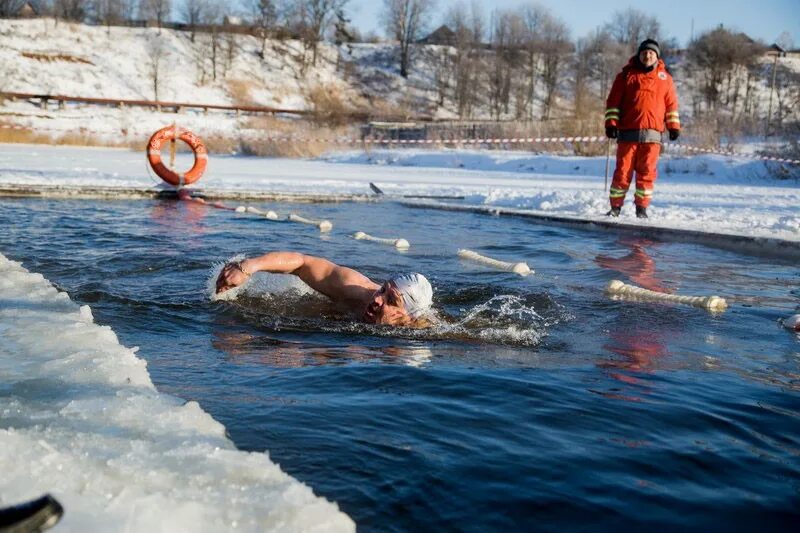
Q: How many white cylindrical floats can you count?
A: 5